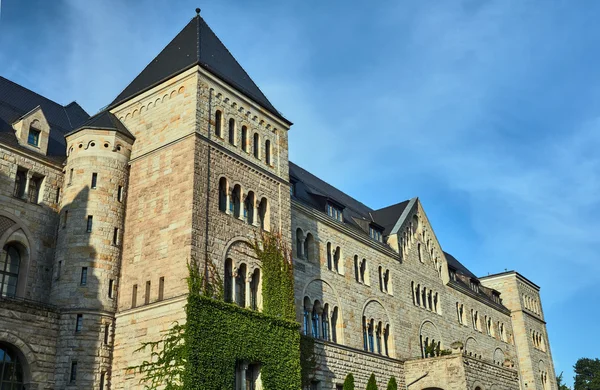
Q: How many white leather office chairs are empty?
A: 0